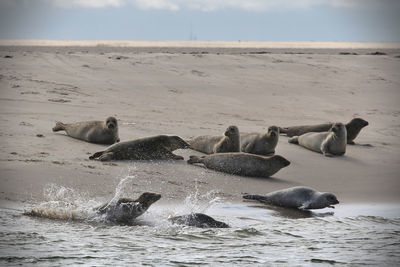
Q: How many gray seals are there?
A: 10